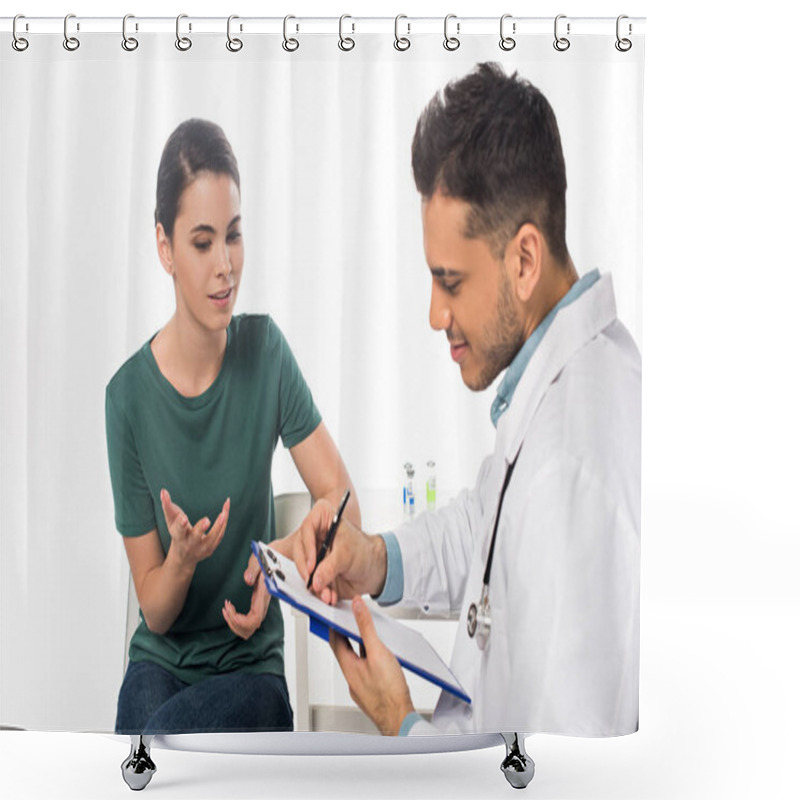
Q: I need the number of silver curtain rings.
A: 12